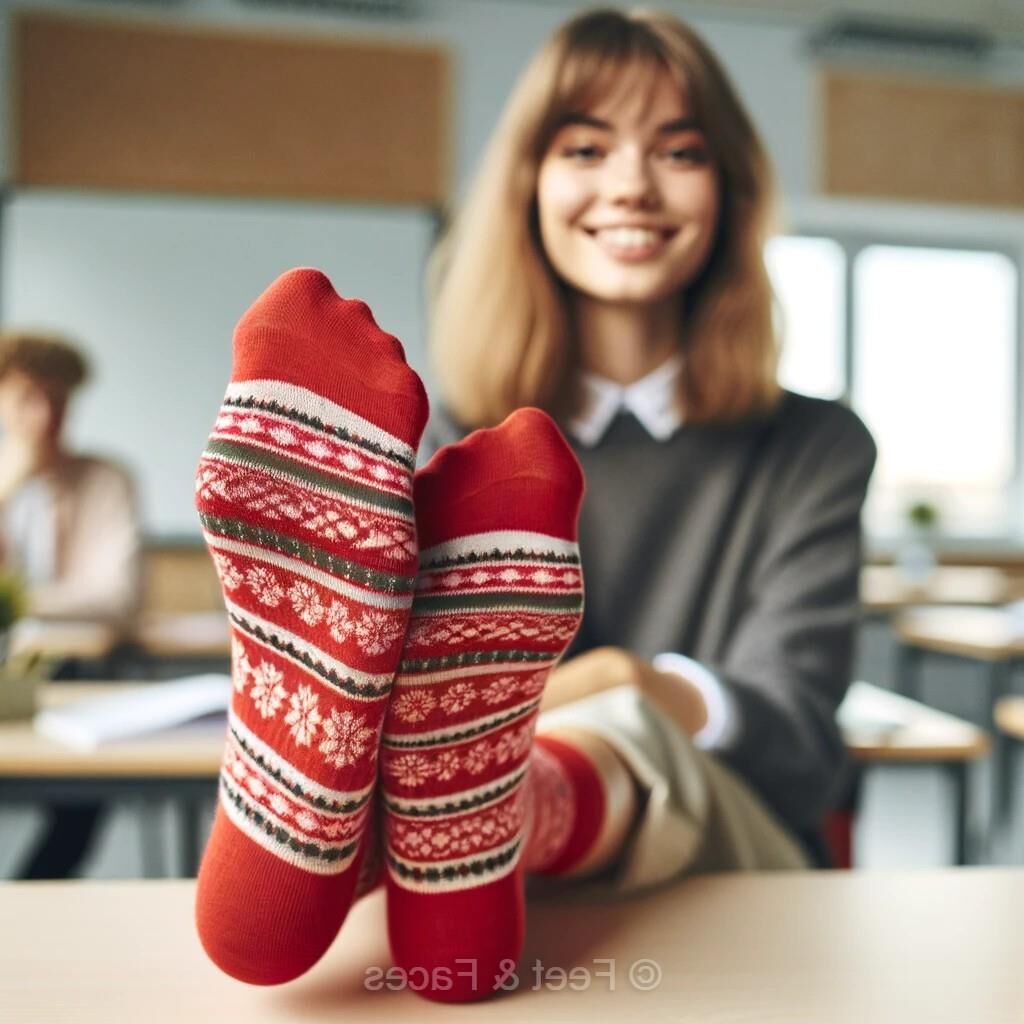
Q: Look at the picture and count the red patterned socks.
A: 2